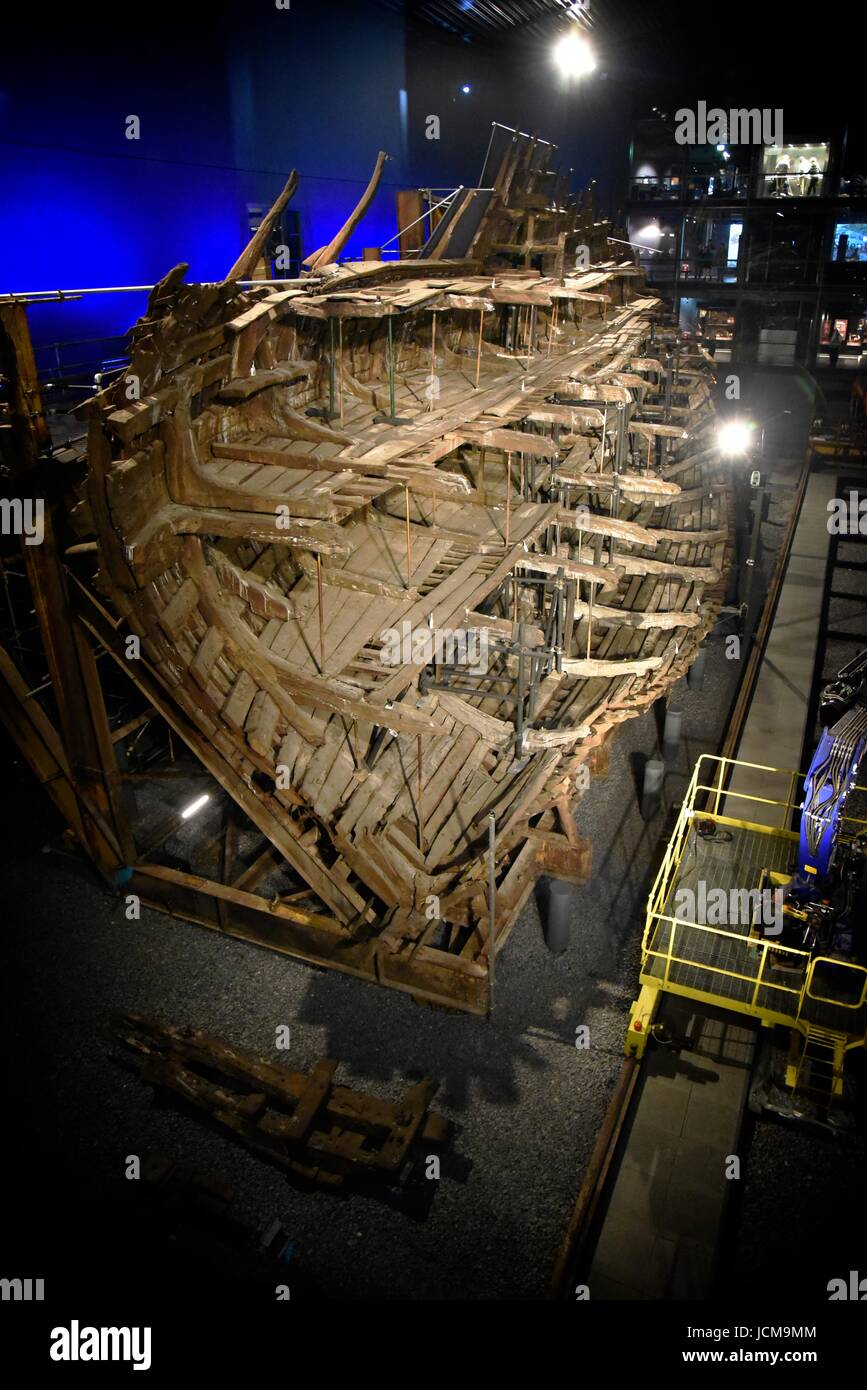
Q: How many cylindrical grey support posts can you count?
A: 4